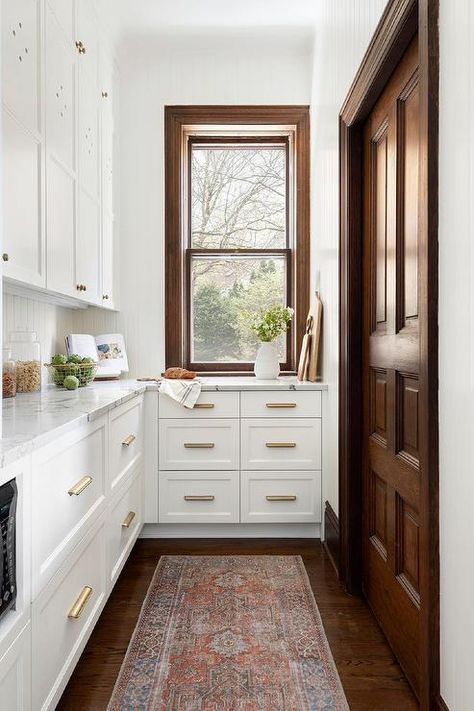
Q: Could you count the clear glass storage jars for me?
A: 2